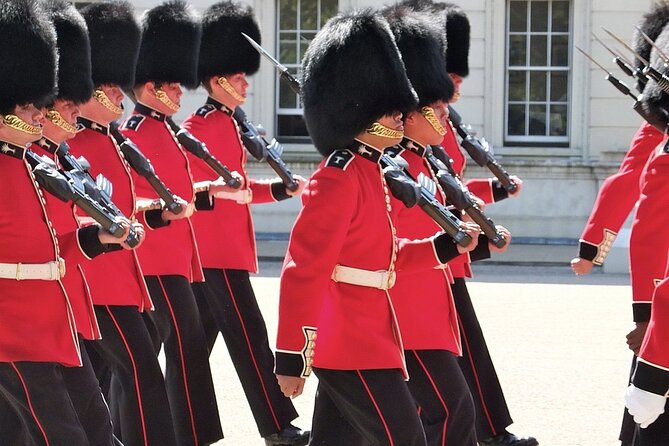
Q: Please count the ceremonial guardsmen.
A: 11